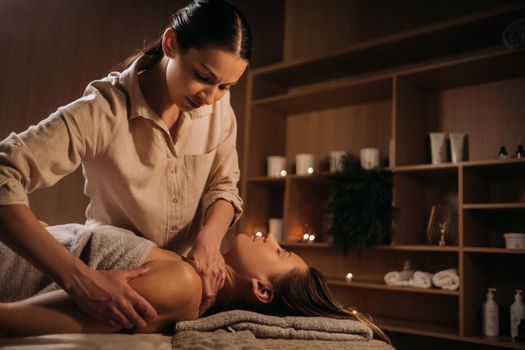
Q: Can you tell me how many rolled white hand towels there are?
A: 3